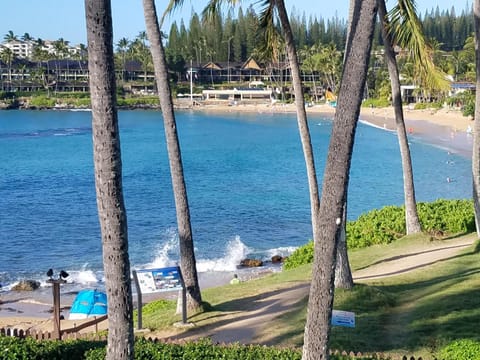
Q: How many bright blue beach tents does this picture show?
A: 1